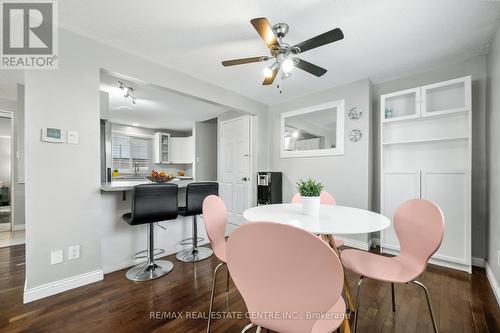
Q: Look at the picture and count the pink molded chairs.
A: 4